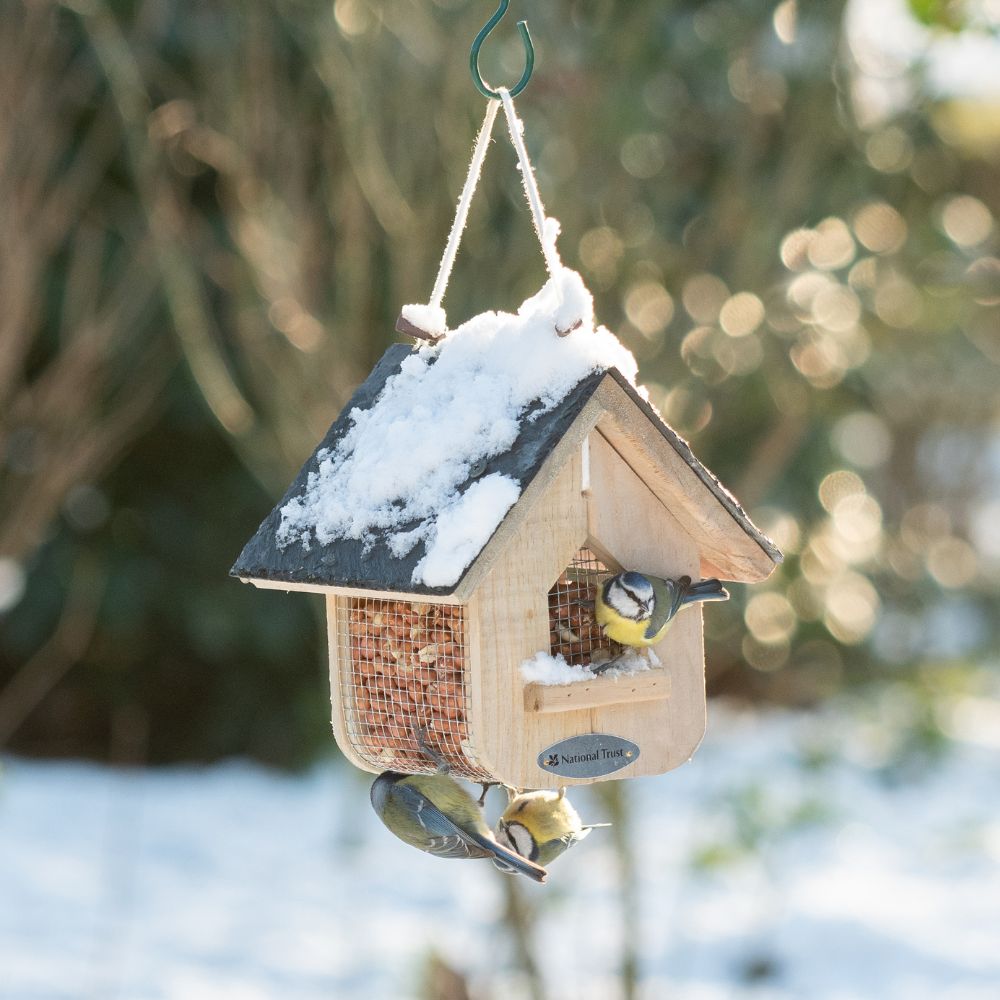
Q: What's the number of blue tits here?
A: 3